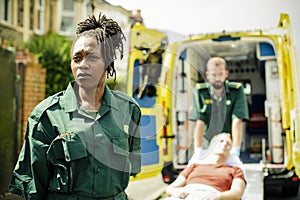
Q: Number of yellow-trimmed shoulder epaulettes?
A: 2